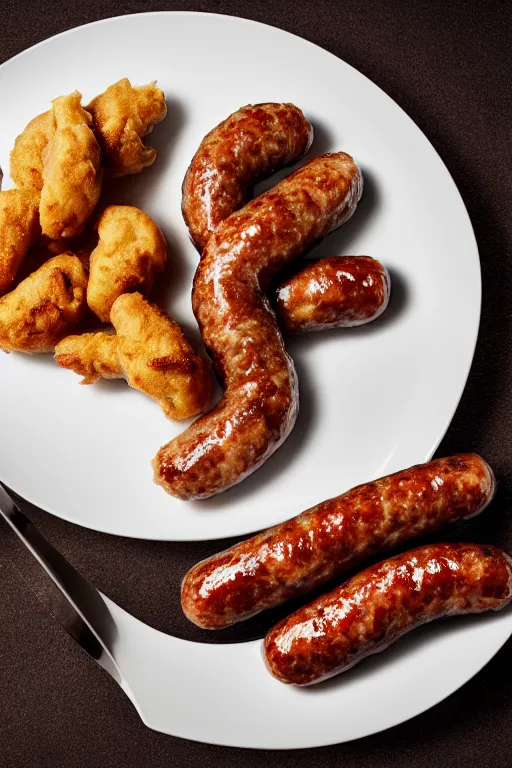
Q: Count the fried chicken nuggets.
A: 8